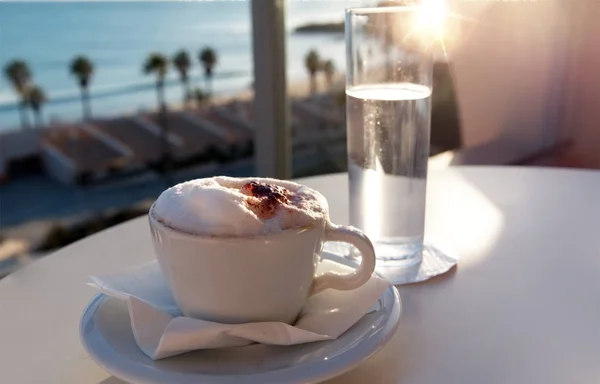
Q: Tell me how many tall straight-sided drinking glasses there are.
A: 1